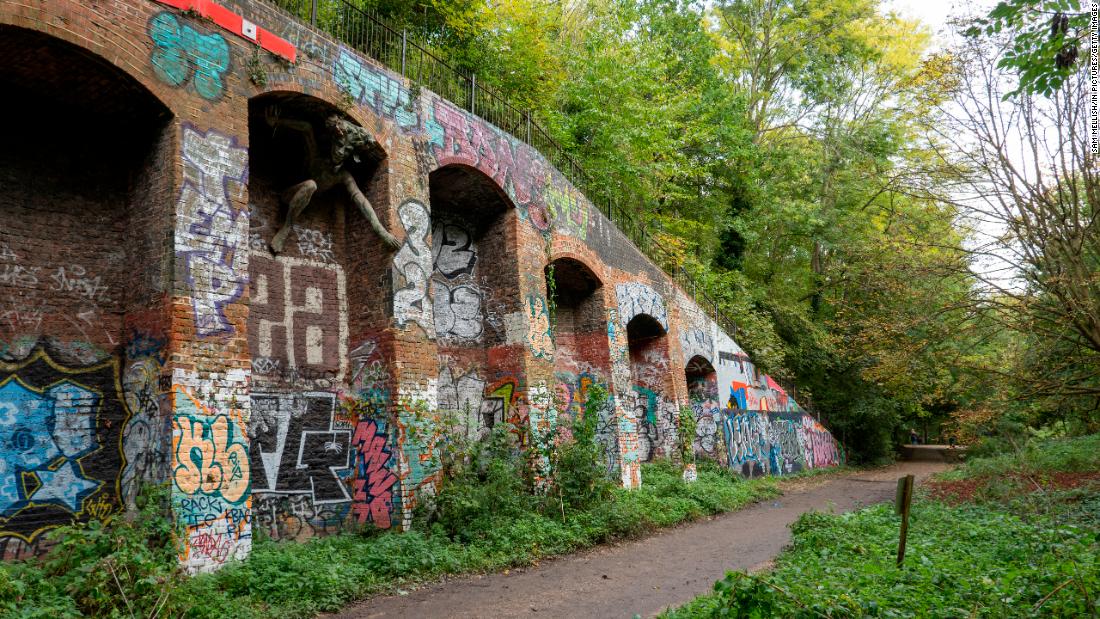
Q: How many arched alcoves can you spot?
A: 6